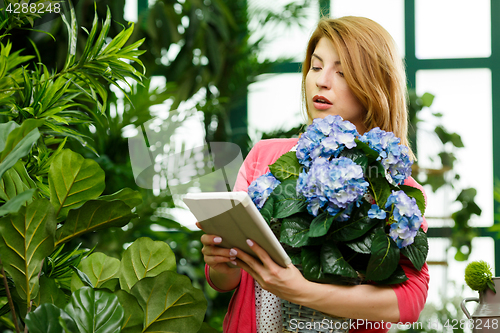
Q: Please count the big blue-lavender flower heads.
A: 5